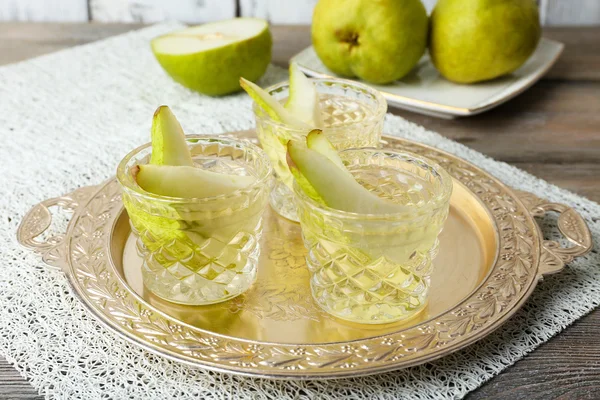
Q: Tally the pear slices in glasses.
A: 6